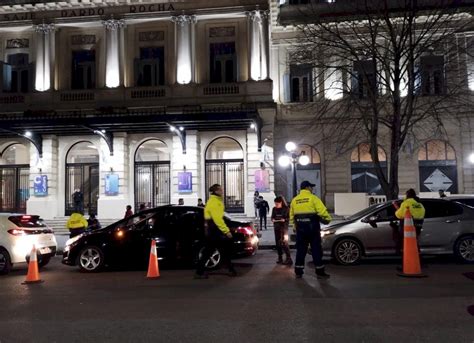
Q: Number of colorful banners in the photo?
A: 4